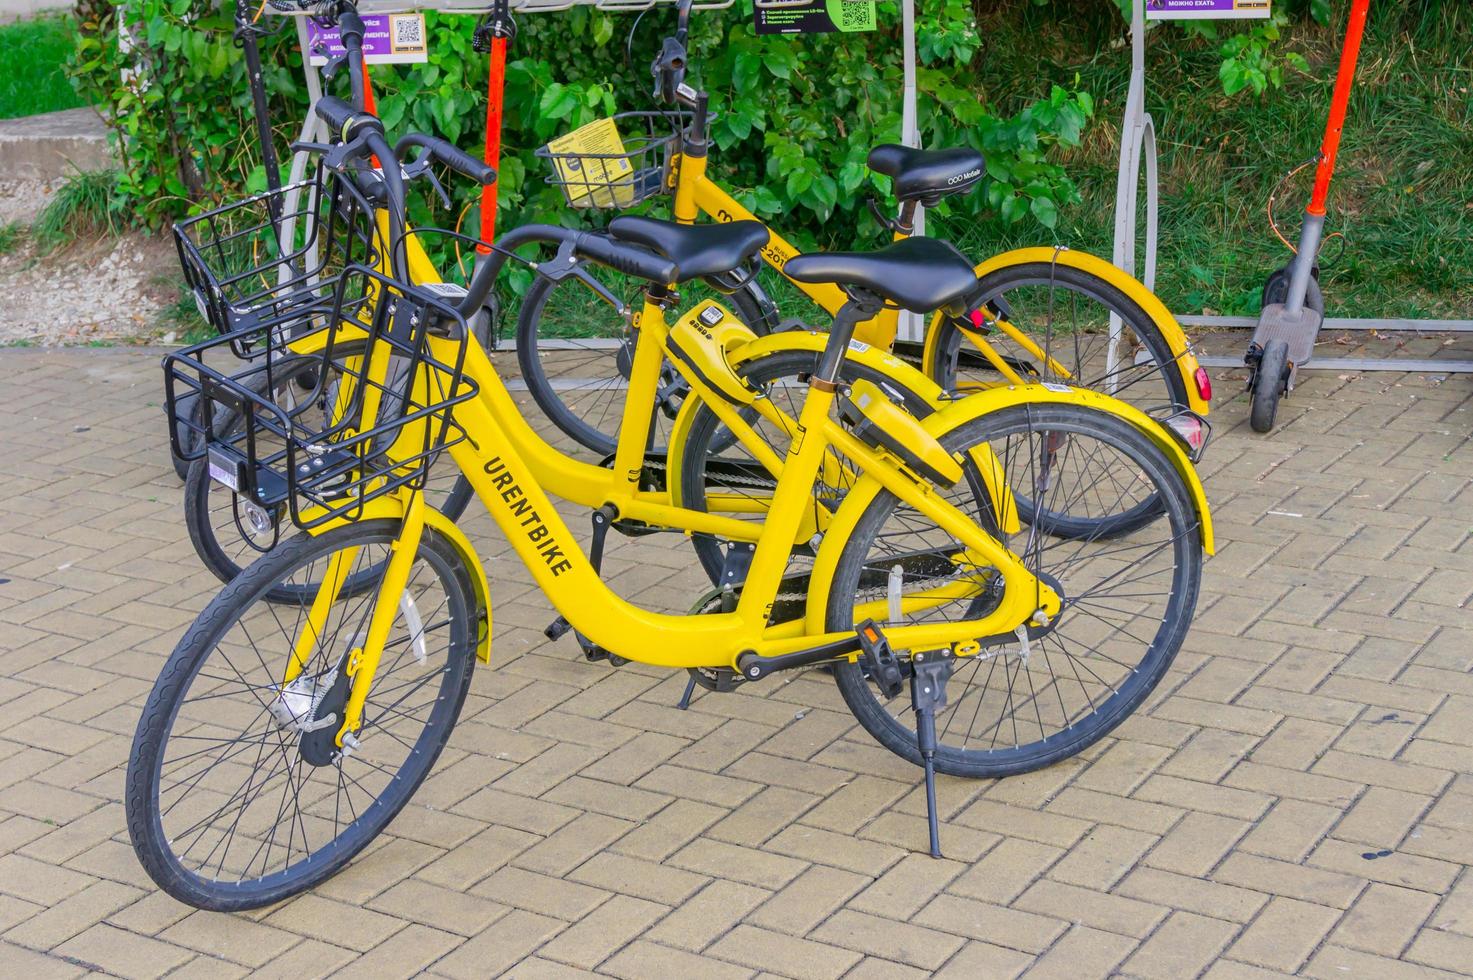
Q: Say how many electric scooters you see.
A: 4